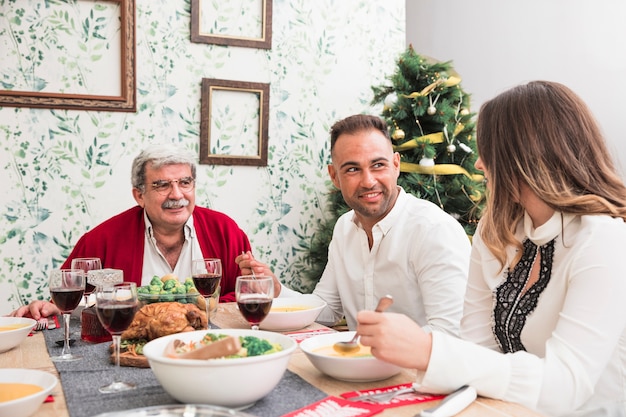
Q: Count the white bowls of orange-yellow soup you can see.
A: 4